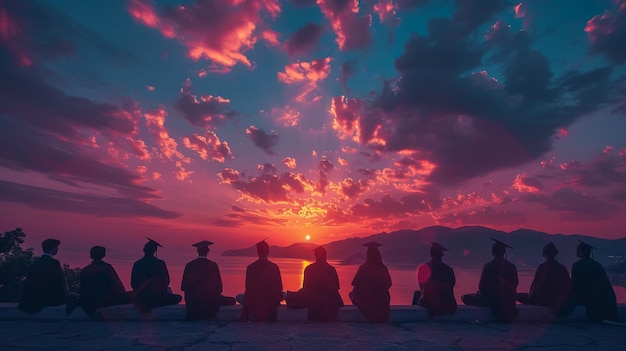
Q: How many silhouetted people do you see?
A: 11